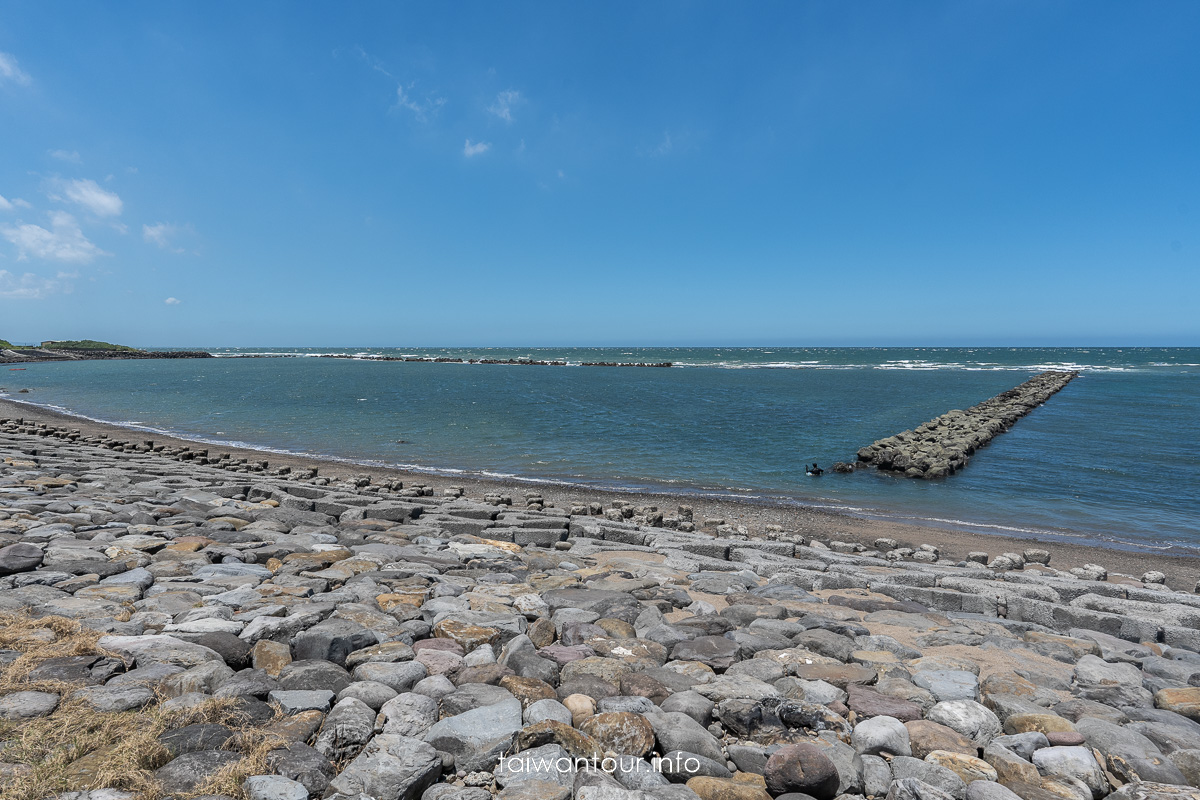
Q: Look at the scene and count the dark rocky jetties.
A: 2